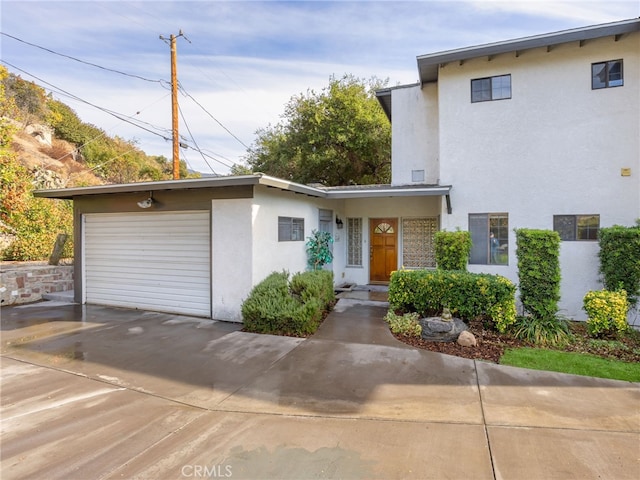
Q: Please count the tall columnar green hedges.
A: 3